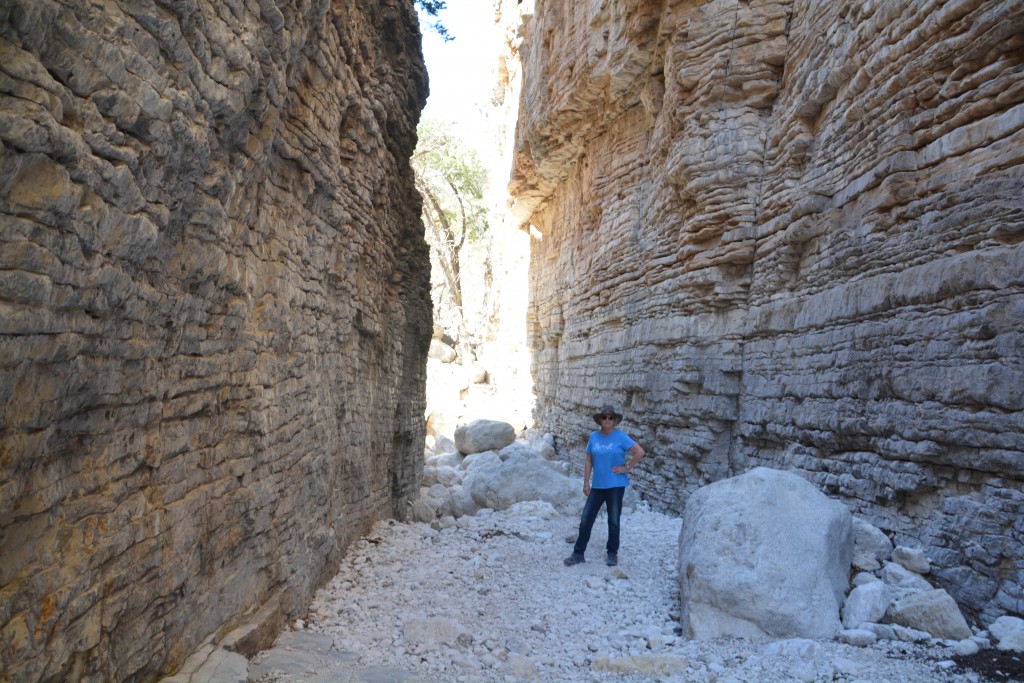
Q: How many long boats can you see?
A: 0